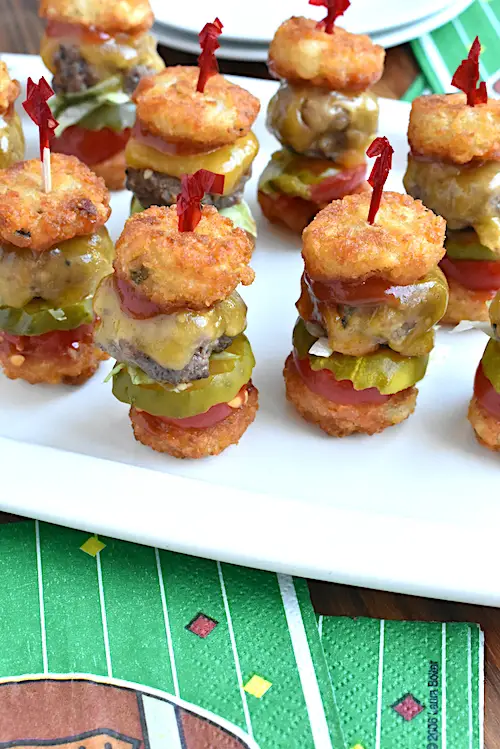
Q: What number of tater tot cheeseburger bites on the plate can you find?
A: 9